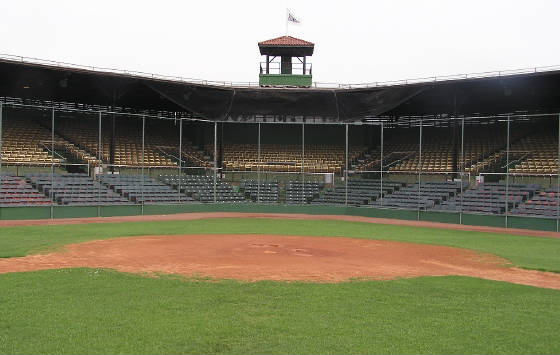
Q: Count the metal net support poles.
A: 14